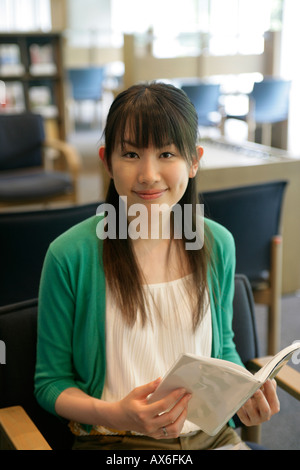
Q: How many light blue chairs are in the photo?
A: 3